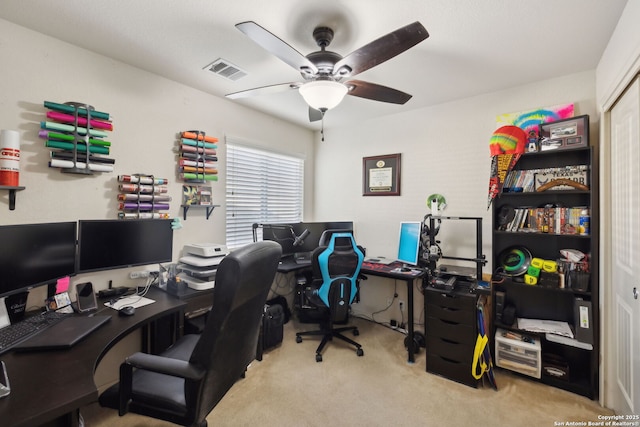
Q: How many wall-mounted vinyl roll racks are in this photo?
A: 3